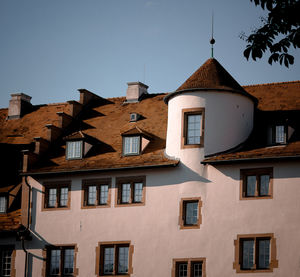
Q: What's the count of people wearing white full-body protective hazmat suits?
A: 0